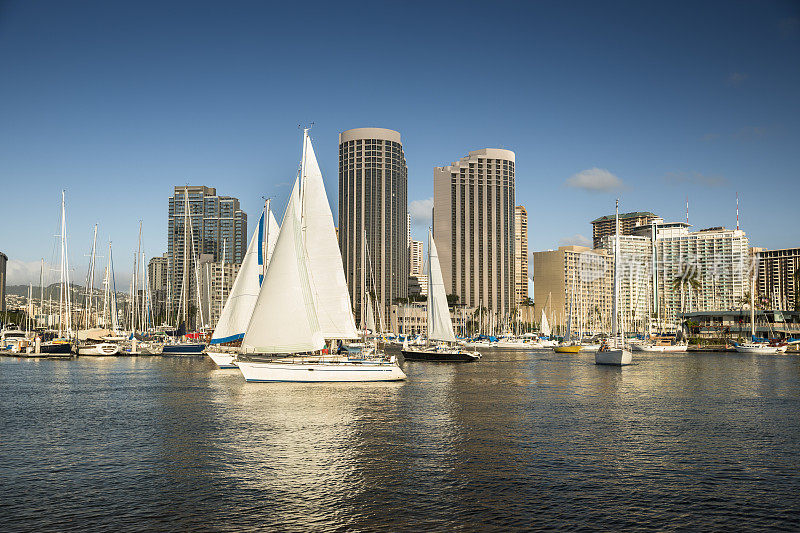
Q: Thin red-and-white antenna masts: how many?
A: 2